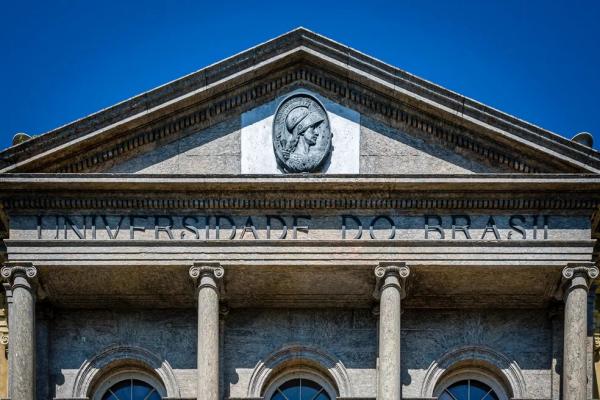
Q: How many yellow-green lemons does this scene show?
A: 0